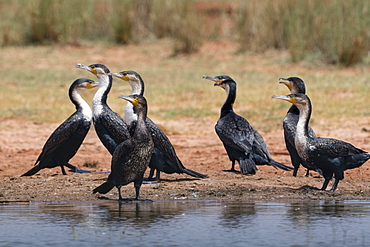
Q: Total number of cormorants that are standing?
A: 7